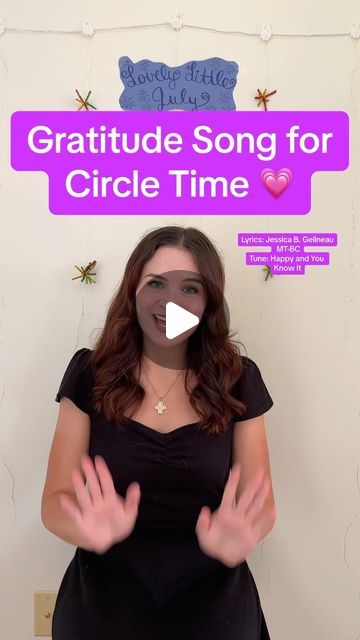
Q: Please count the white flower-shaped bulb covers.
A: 5